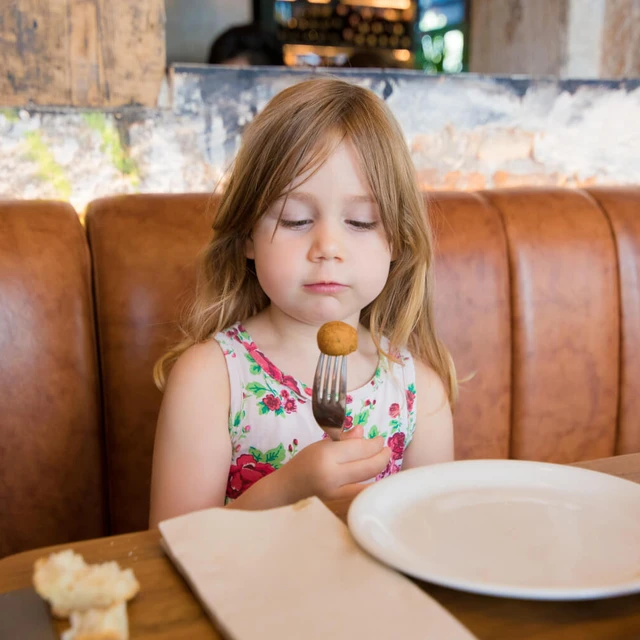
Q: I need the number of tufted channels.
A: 5